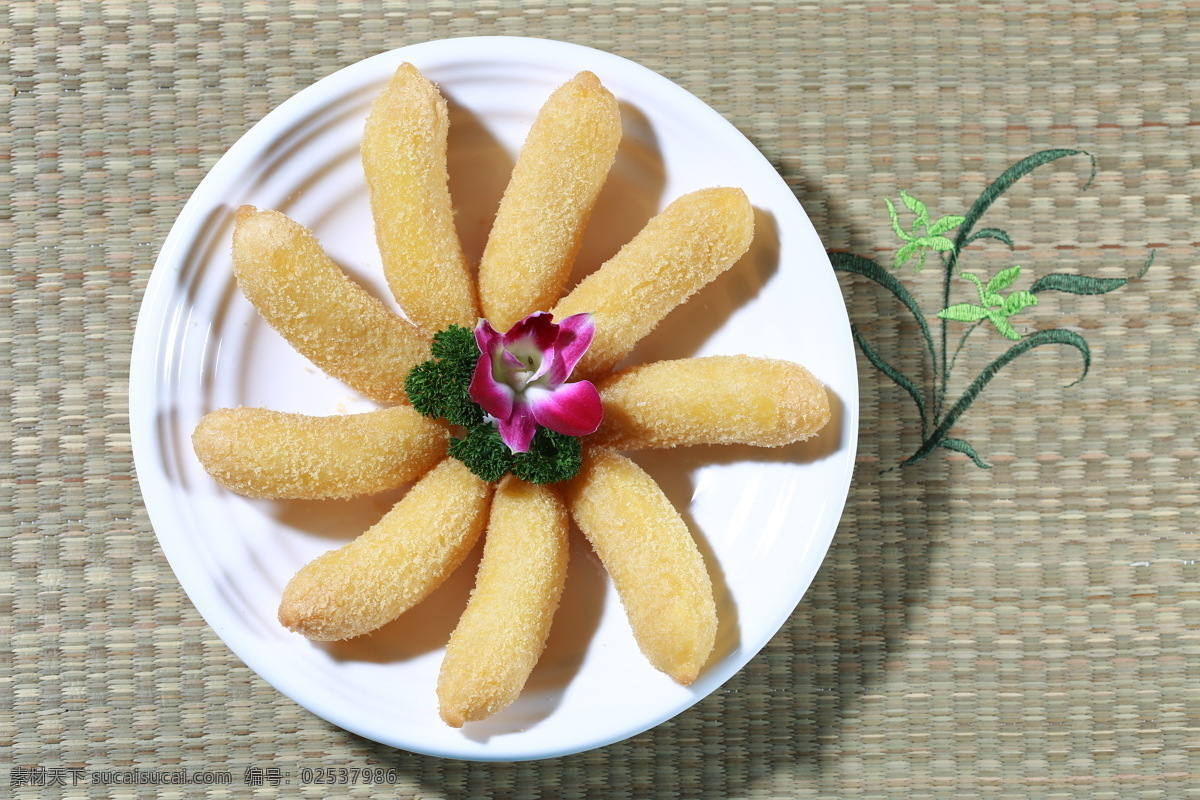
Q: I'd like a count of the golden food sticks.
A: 9